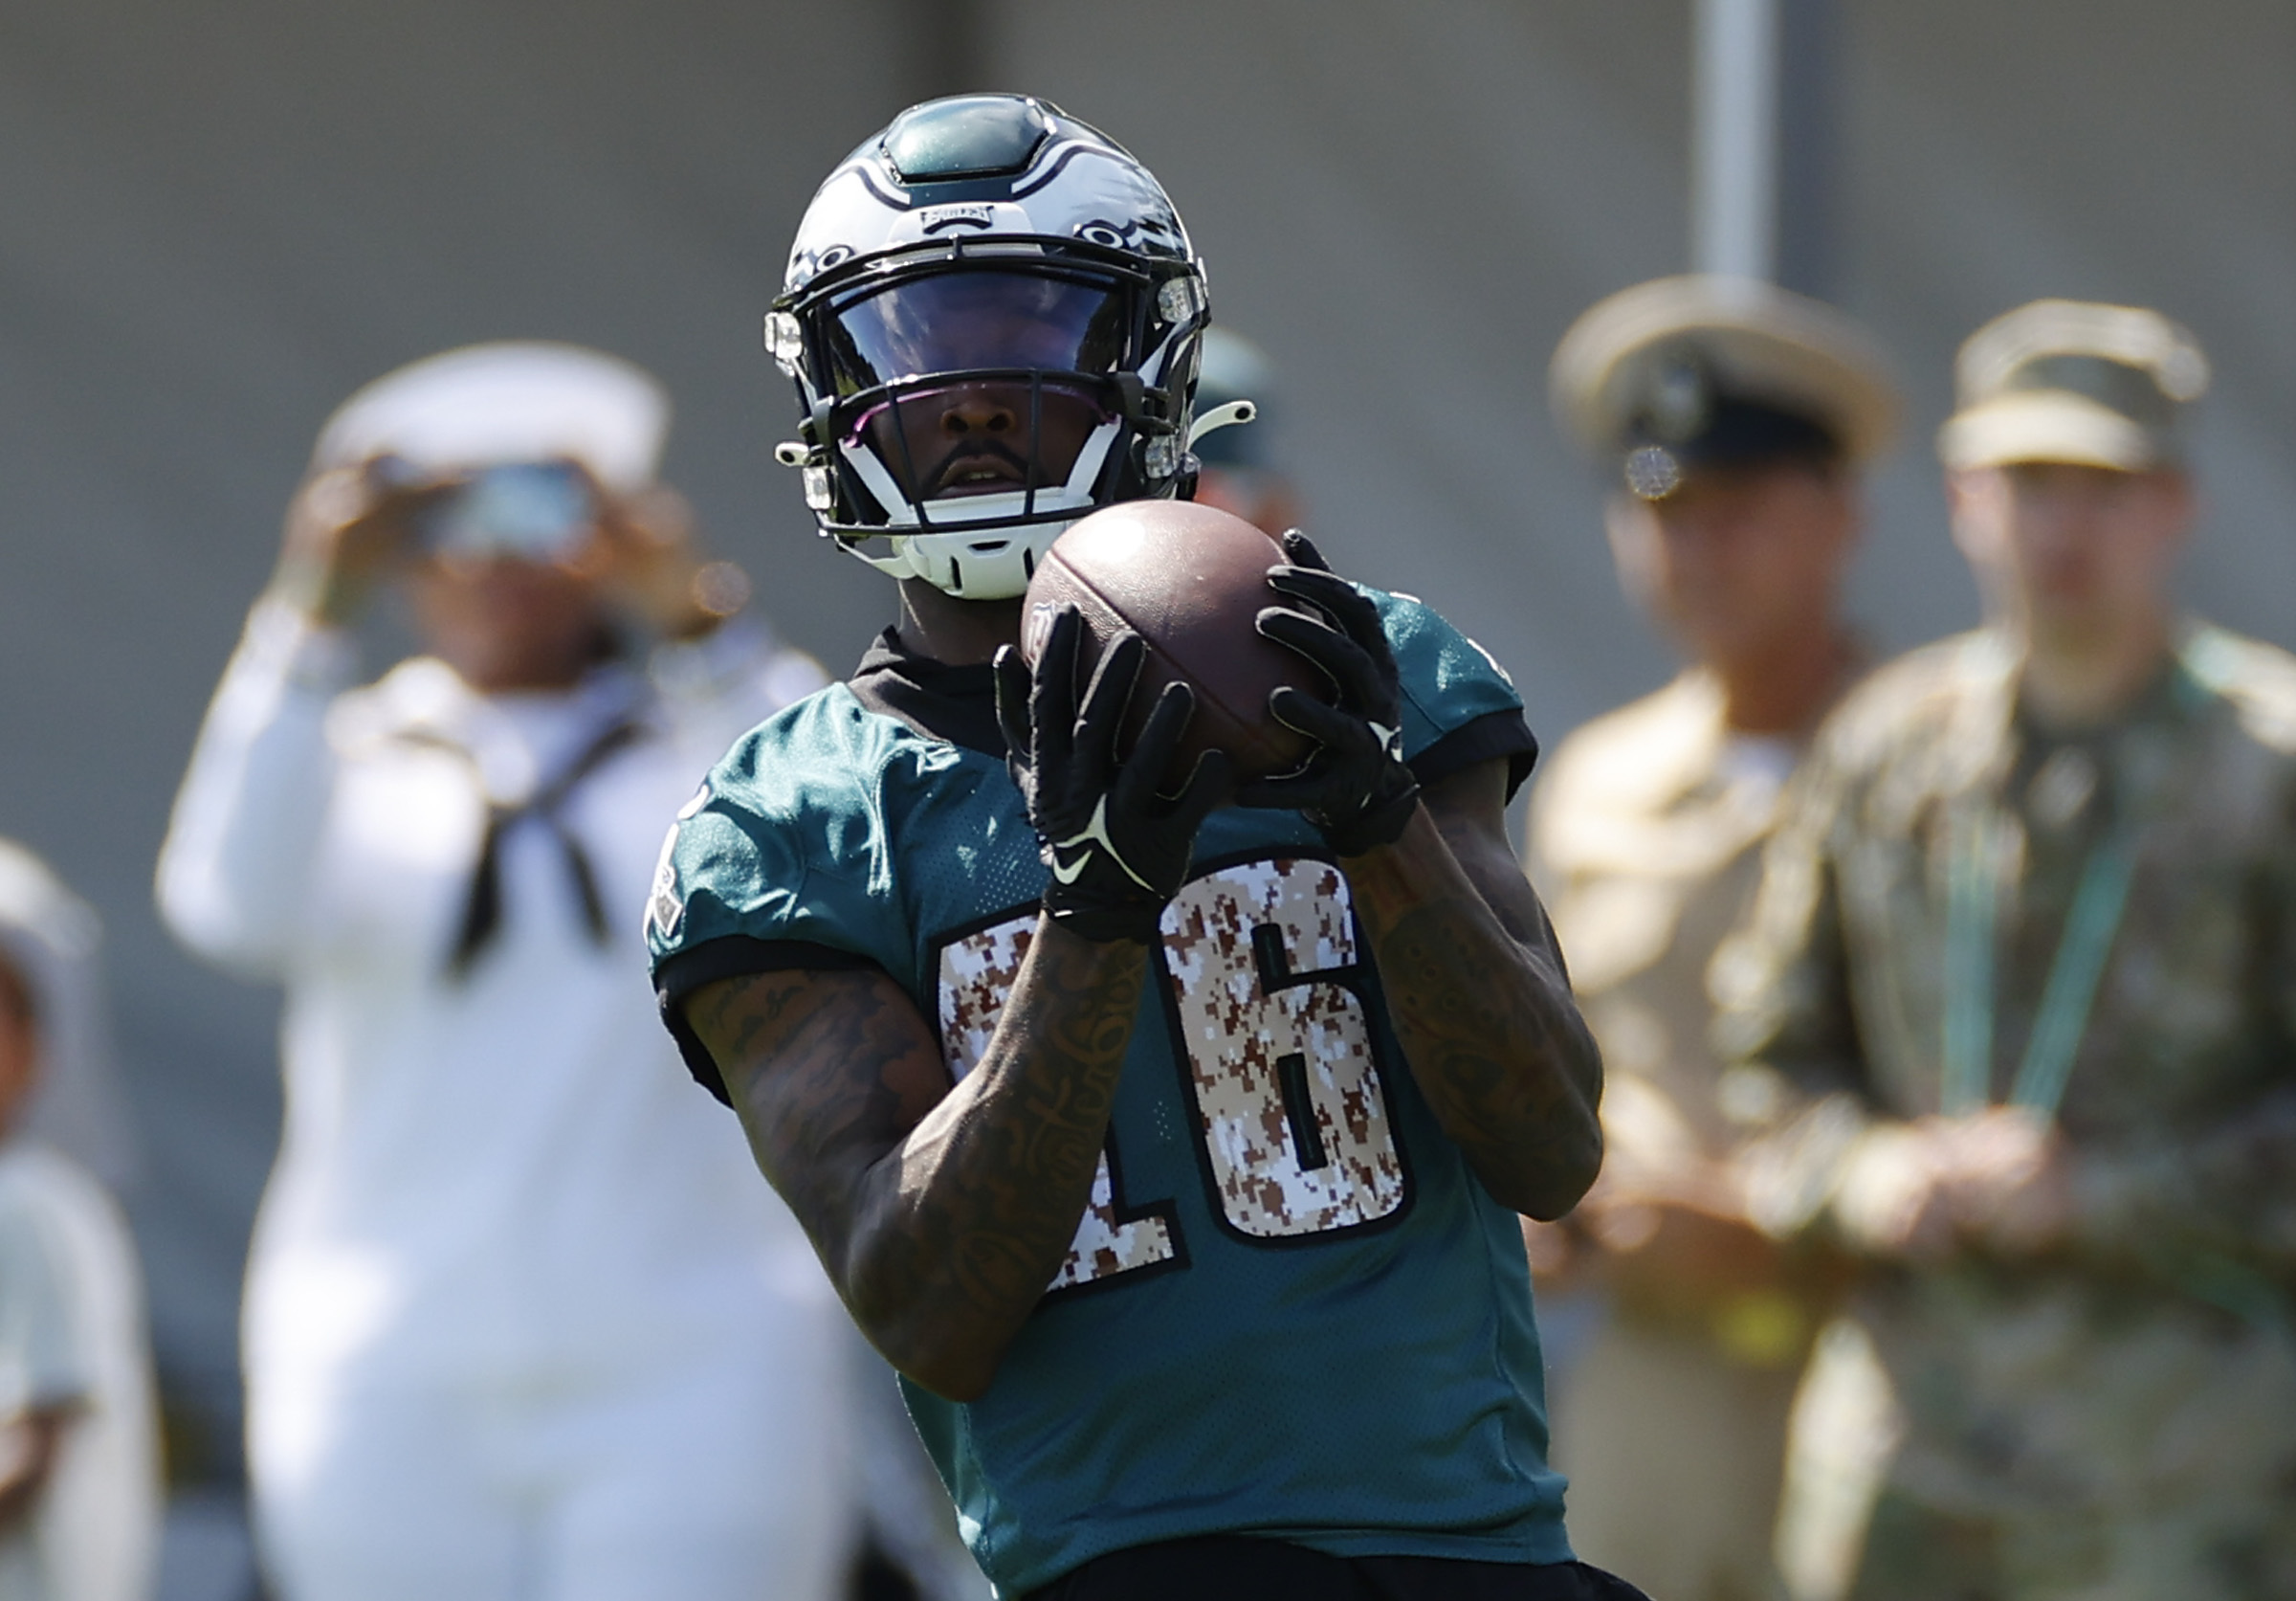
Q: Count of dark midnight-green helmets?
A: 1